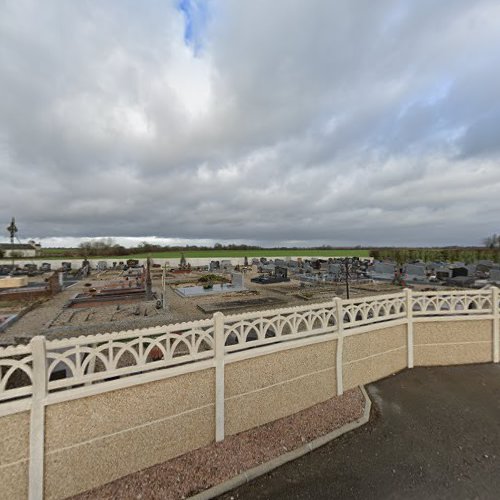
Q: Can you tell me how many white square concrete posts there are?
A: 5